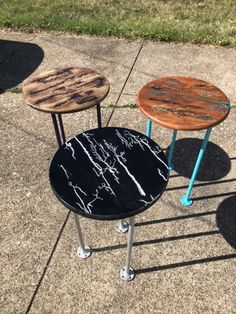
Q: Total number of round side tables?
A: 3